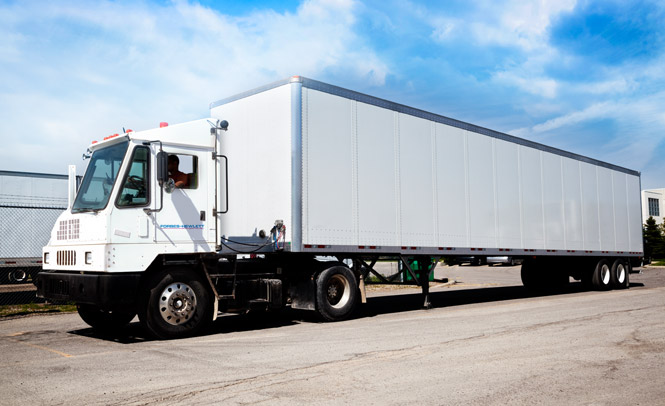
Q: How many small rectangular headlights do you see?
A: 2